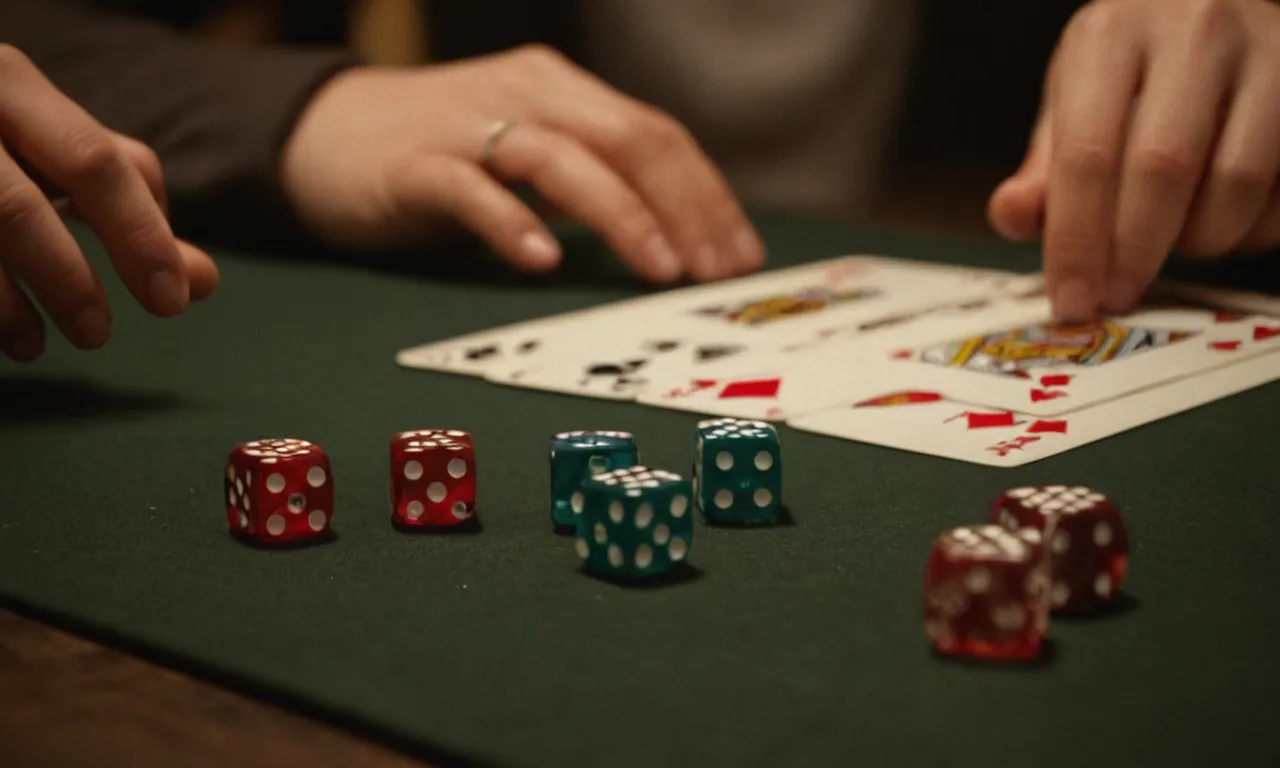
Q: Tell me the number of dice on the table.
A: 7